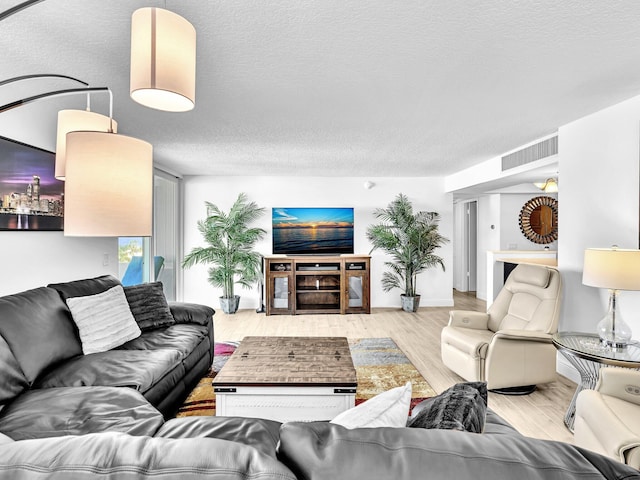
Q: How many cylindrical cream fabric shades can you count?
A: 4